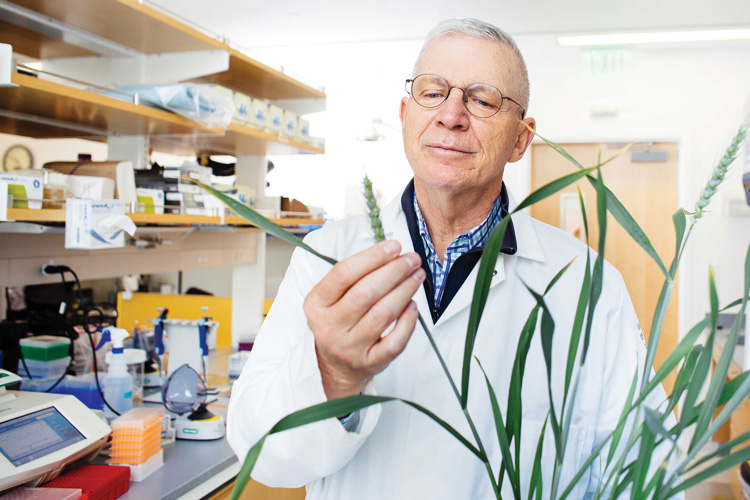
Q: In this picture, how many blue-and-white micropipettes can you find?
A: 2